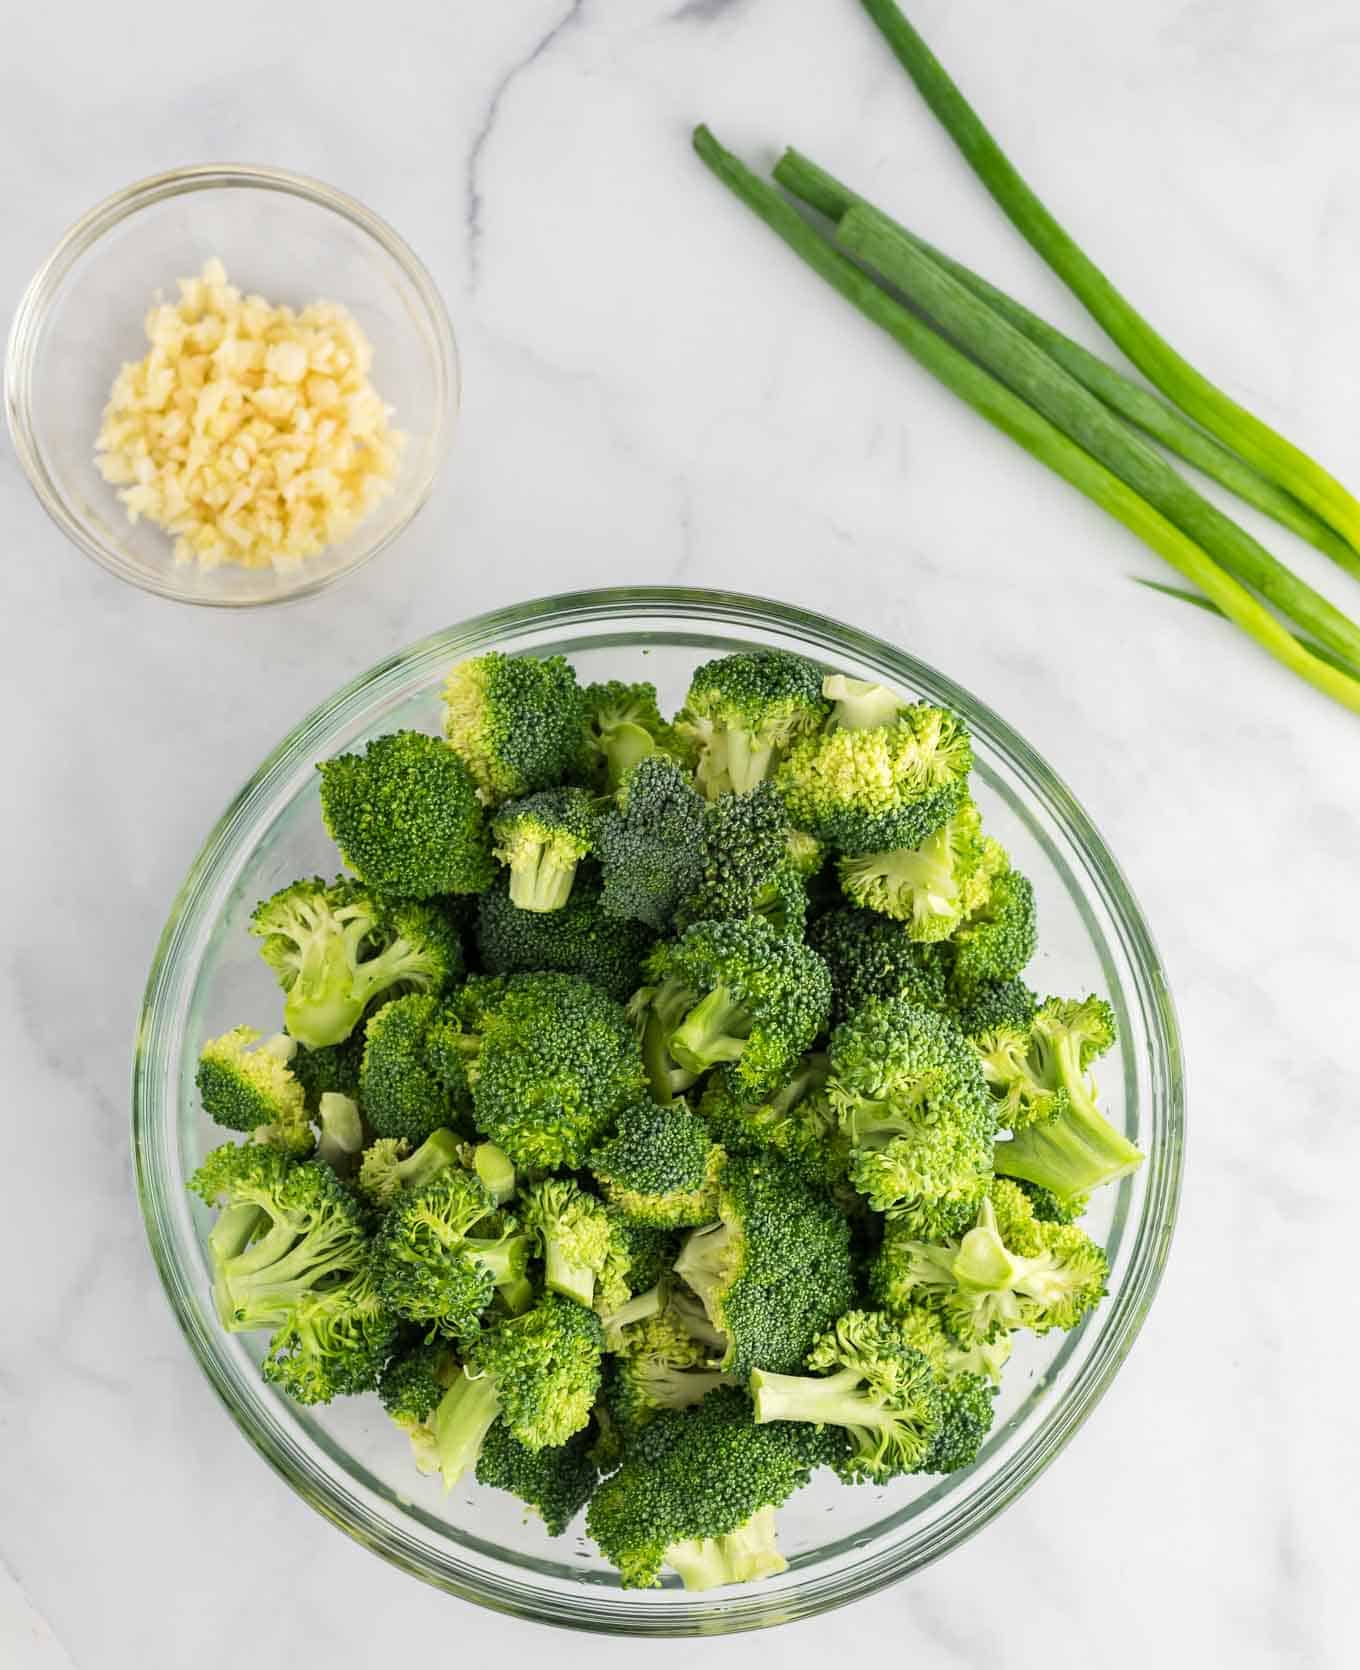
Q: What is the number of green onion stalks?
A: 4